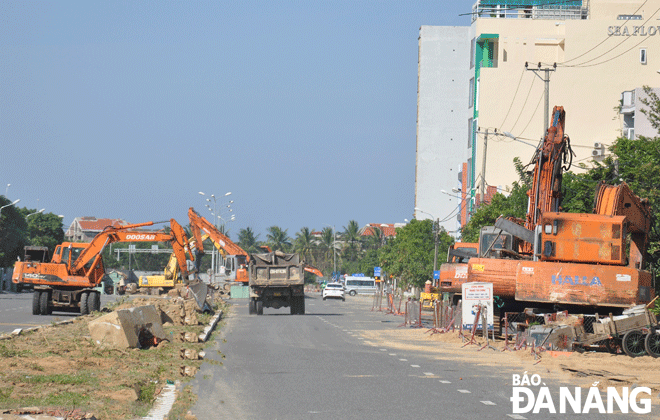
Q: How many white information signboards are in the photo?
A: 1